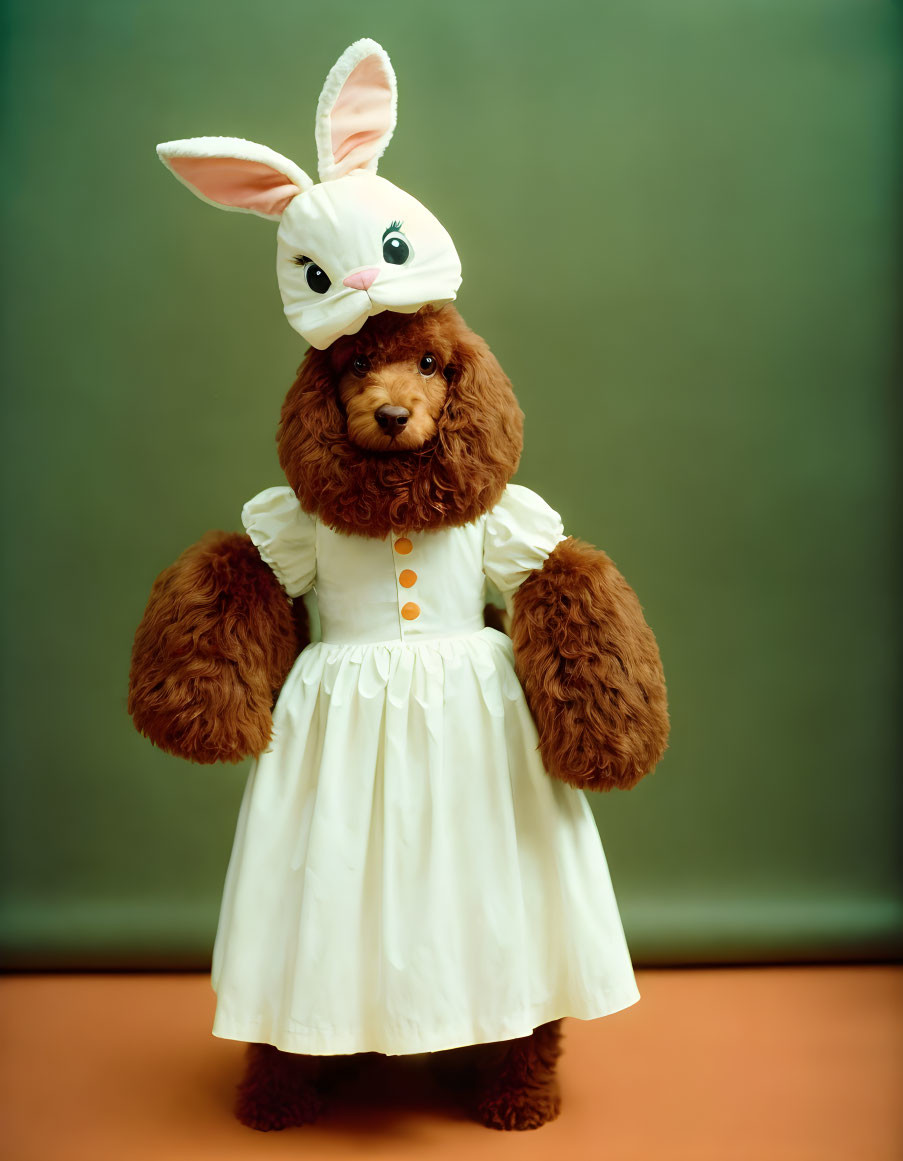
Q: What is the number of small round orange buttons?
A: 3